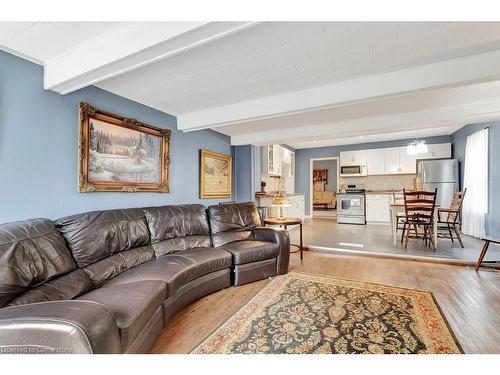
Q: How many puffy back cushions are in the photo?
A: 4